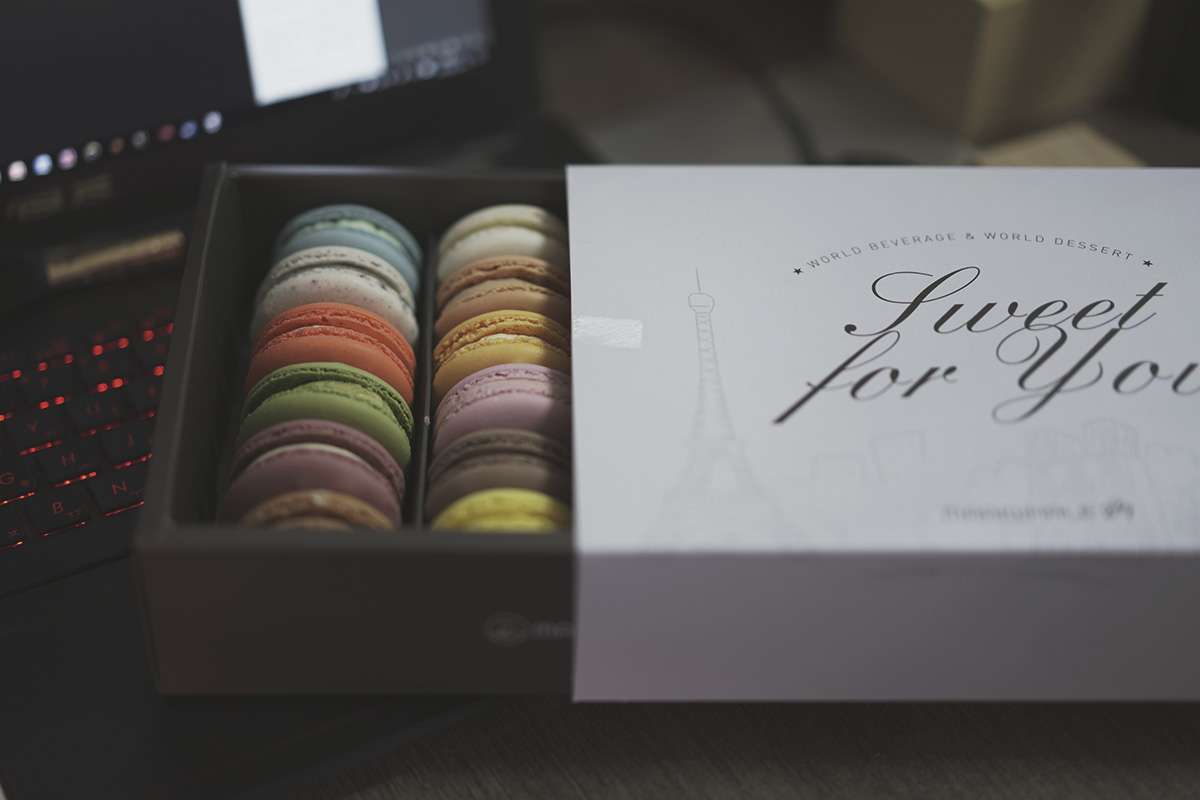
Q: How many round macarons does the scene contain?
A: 12